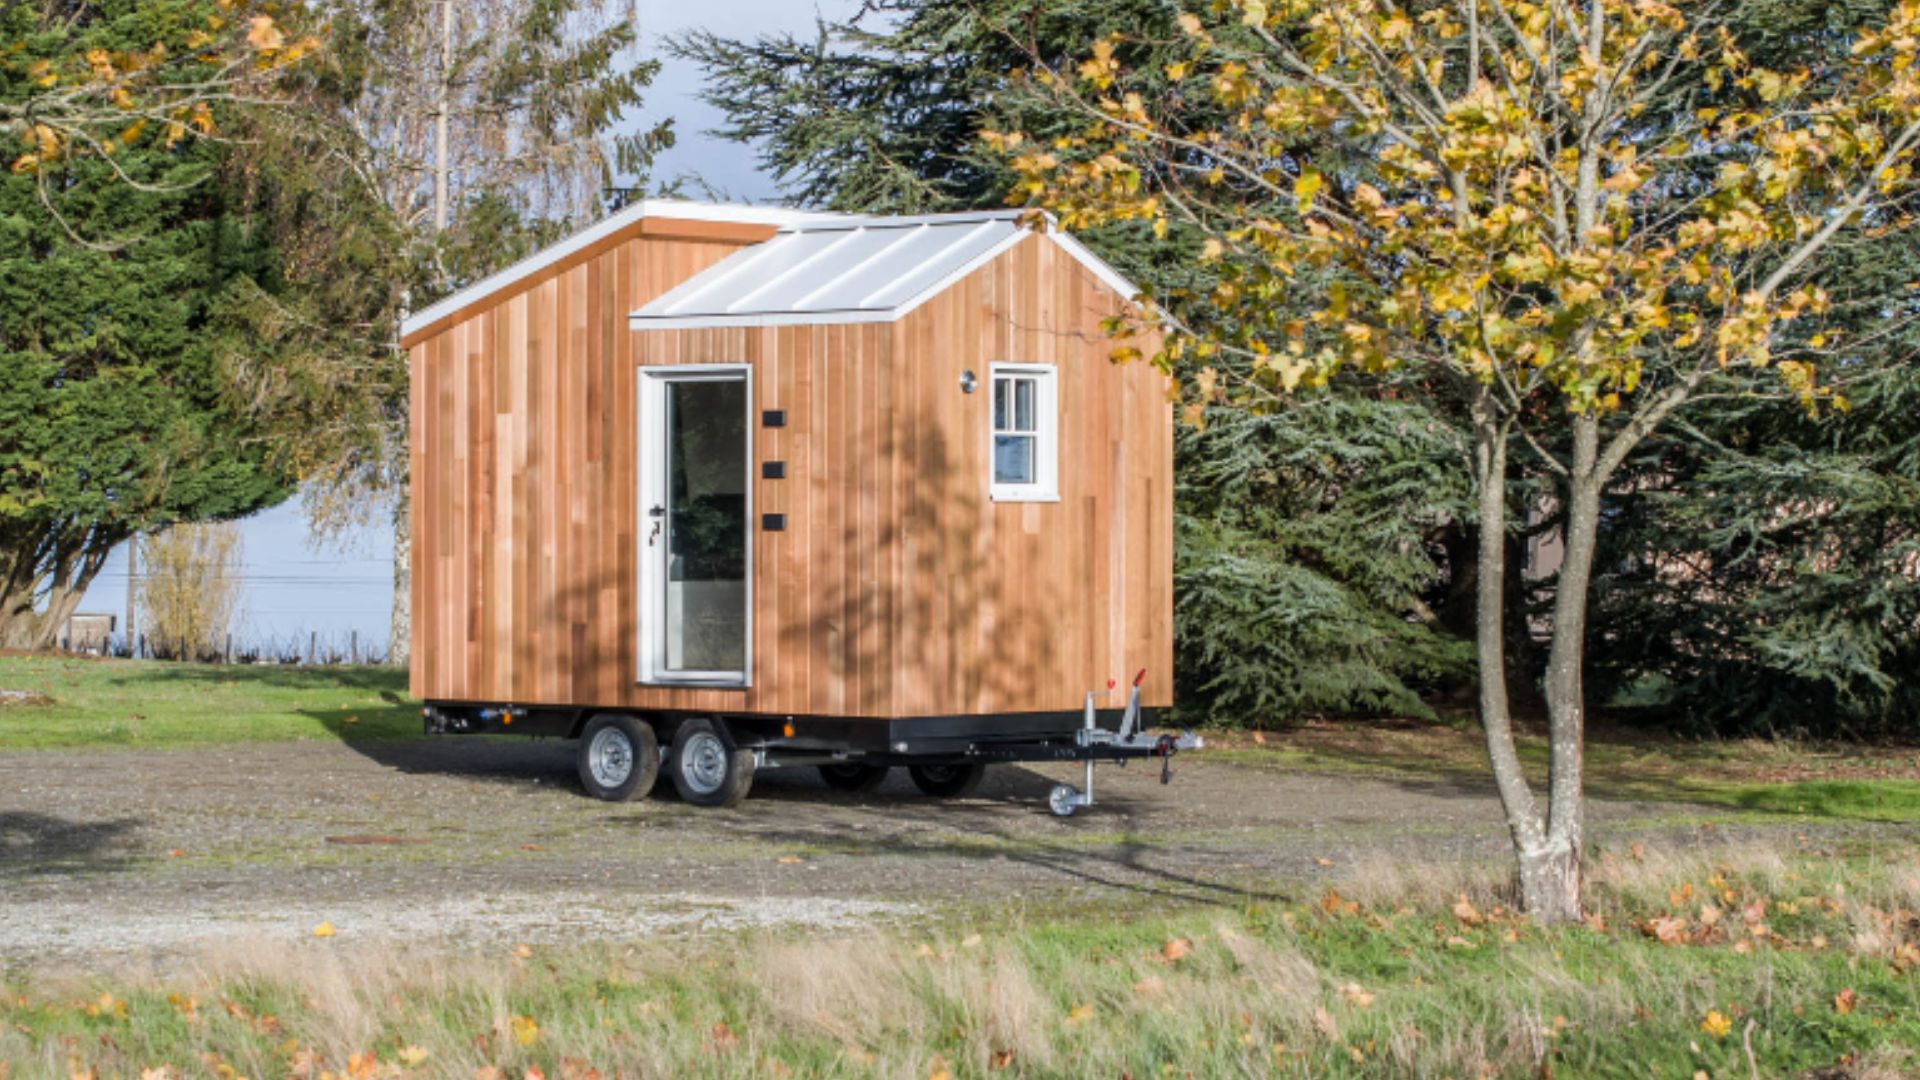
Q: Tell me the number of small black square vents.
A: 3